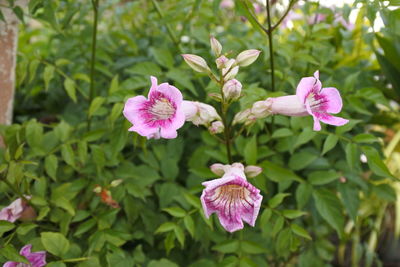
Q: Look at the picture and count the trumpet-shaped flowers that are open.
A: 3